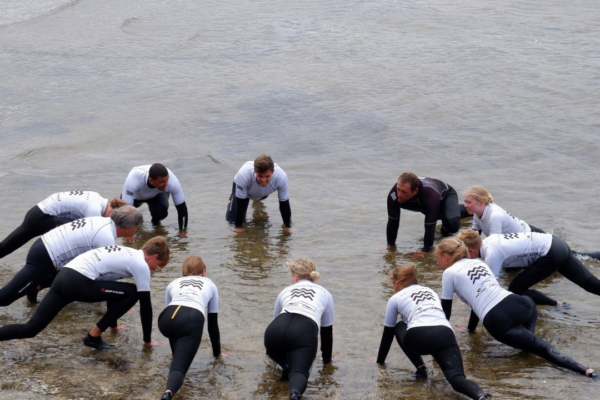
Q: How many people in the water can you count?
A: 12